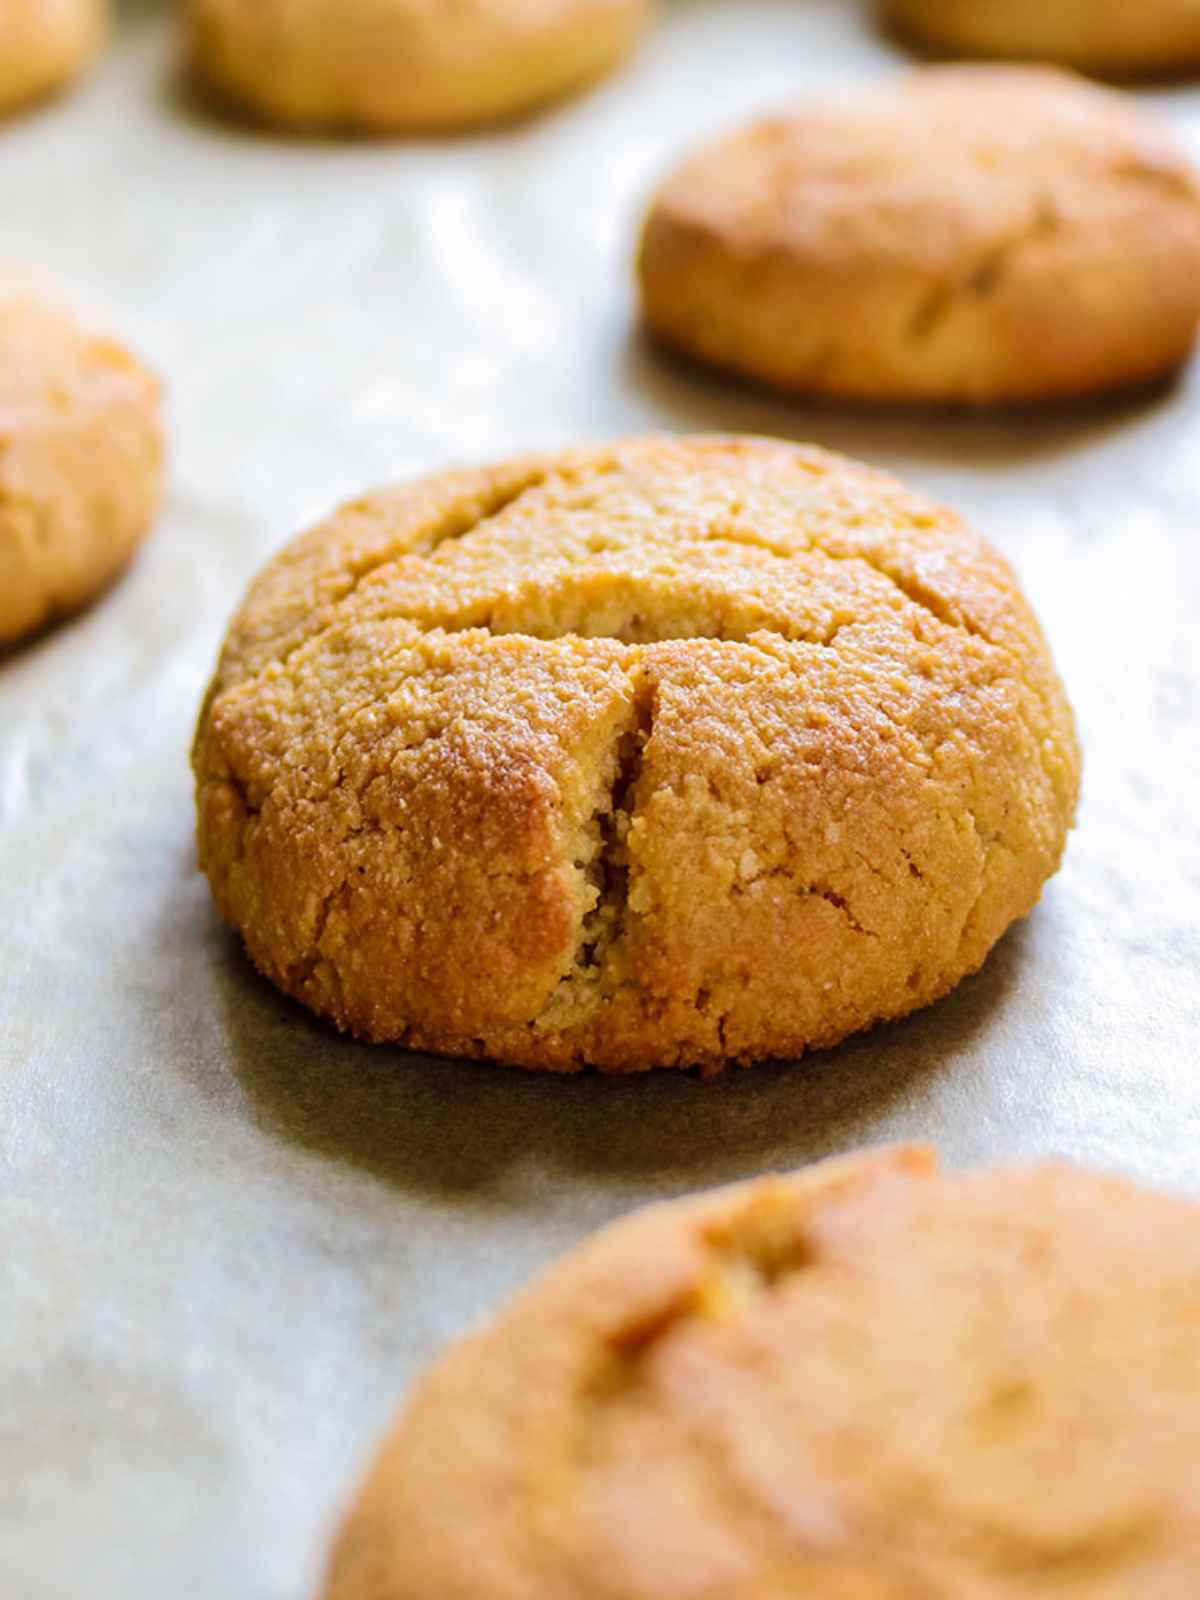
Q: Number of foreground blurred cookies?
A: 1